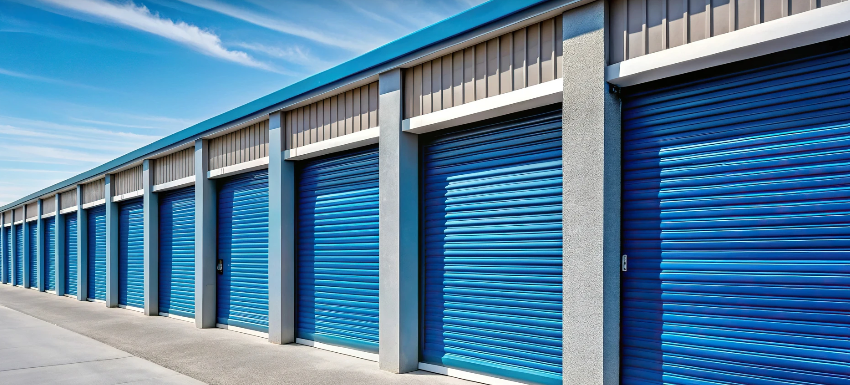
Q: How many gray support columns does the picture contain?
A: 12